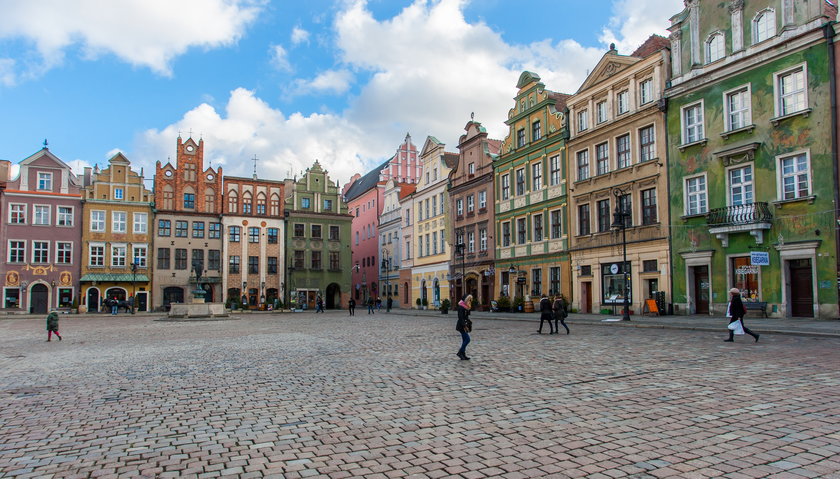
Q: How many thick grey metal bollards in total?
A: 0